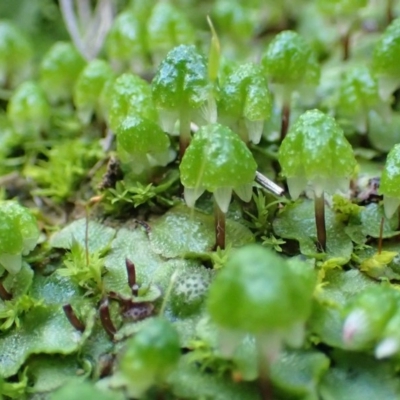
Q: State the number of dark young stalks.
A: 3